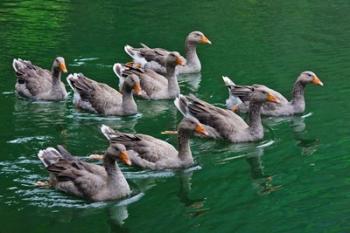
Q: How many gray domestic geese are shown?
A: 8